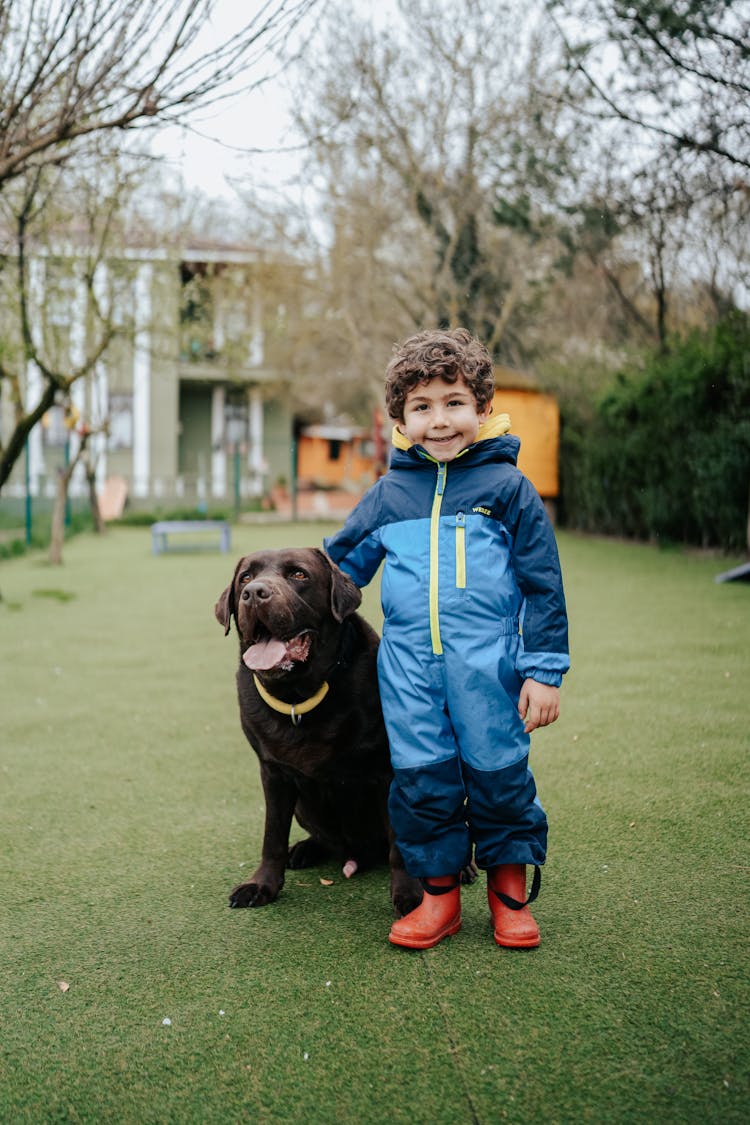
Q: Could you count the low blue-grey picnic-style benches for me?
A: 1